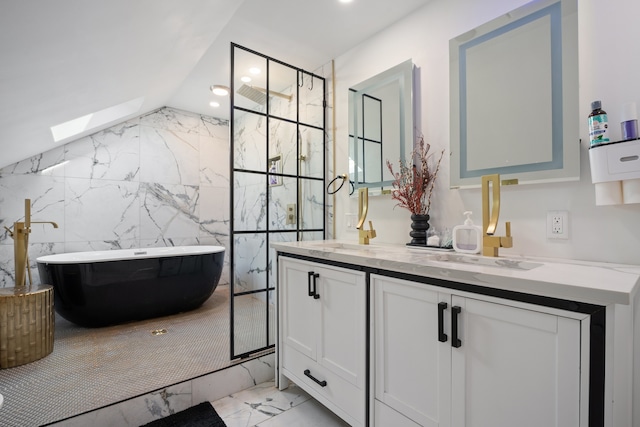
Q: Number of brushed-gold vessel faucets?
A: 2